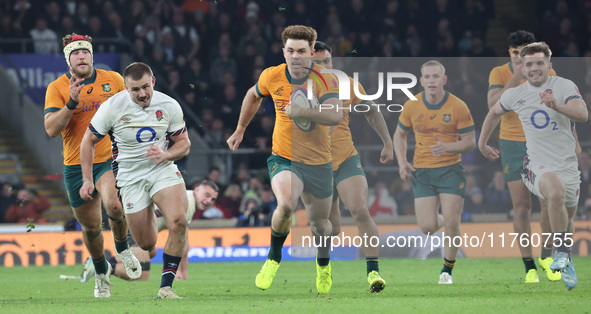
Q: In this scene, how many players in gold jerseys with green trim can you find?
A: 5